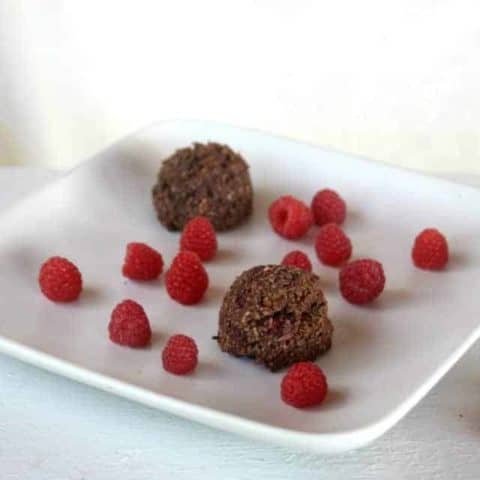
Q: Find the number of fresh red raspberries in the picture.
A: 13